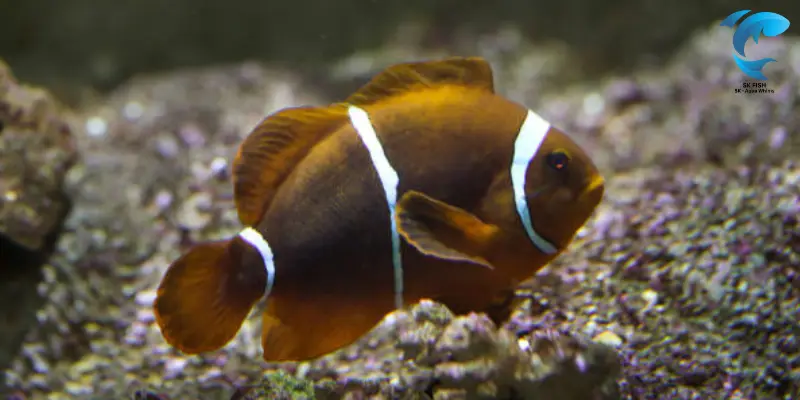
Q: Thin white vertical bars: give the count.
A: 3